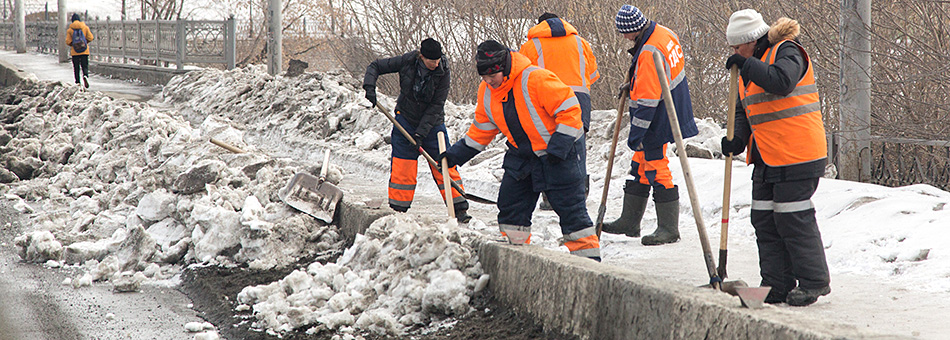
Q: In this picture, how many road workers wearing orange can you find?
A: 5